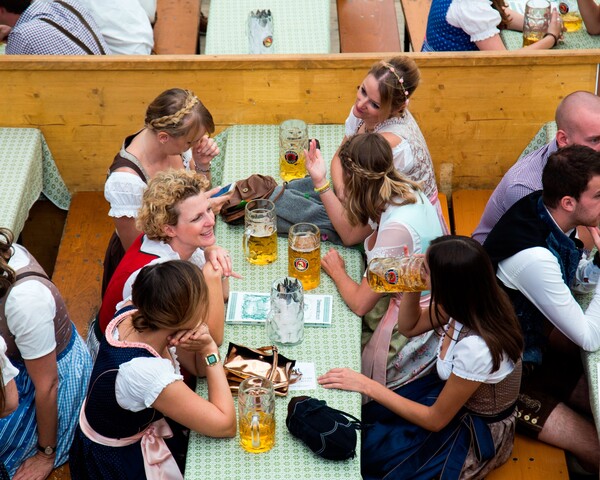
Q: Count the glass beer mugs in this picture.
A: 9